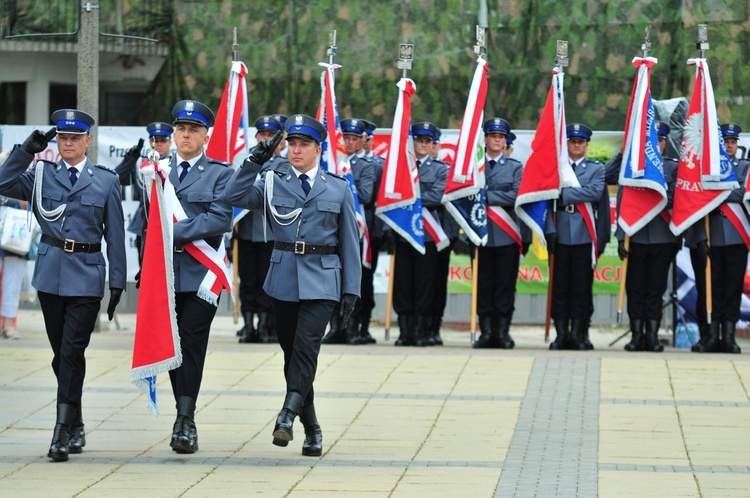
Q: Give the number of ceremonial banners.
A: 8